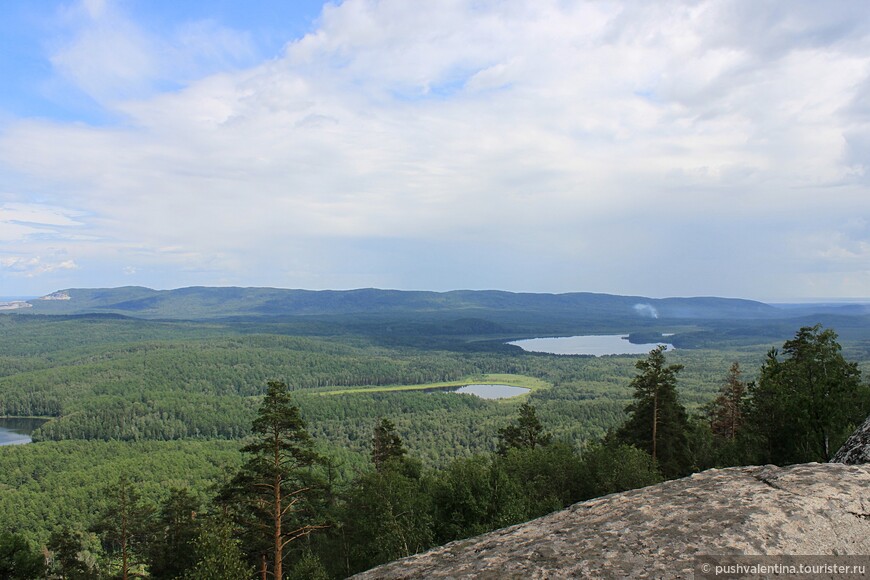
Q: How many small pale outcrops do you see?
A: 2